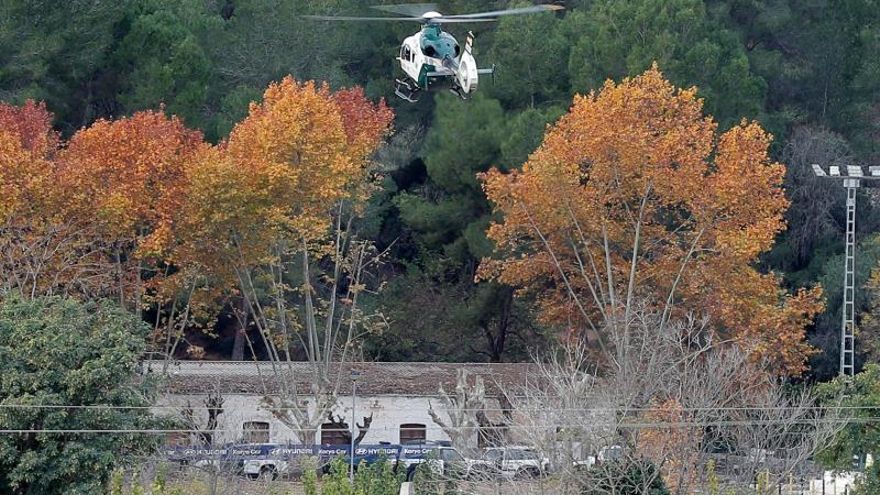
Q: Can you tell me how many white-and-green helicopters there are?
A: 1